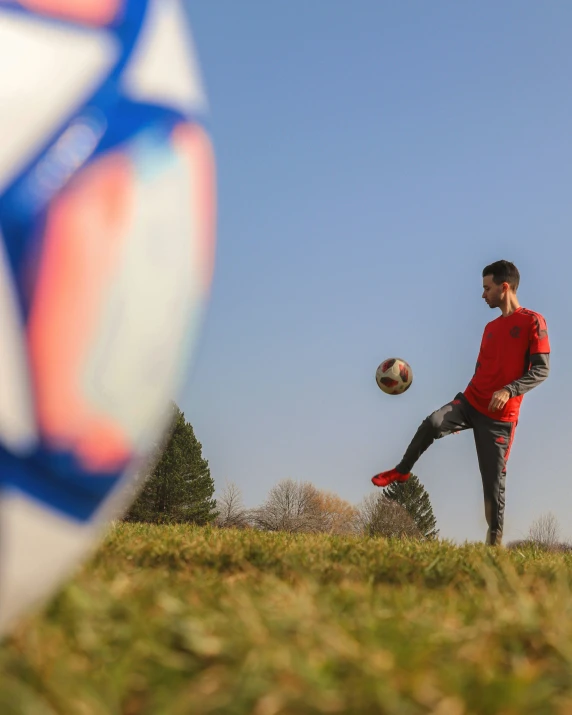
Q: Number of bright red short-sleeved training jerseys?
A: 1